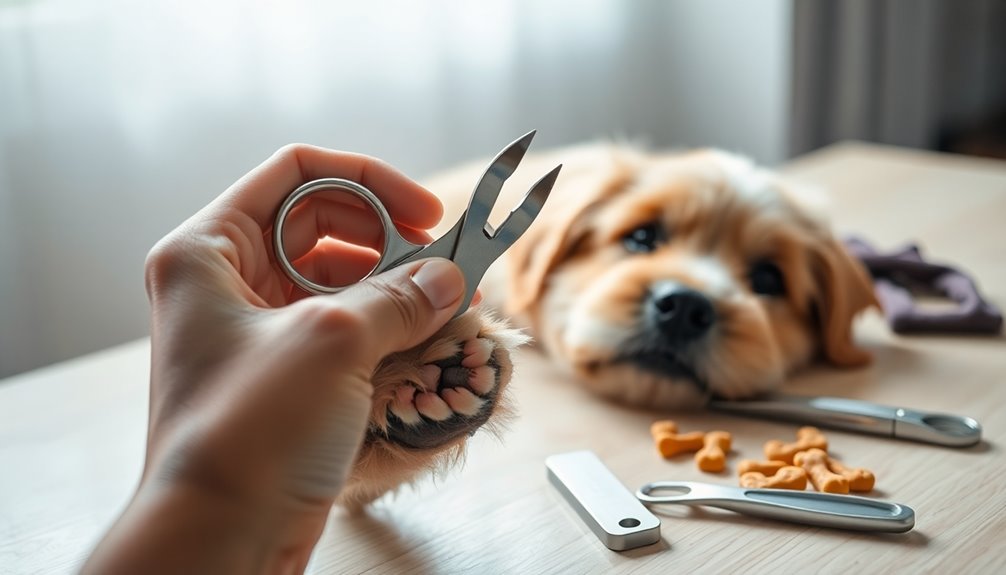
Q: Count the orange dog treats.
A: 7